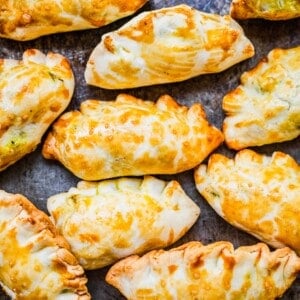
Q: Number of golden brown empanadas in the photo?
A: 10